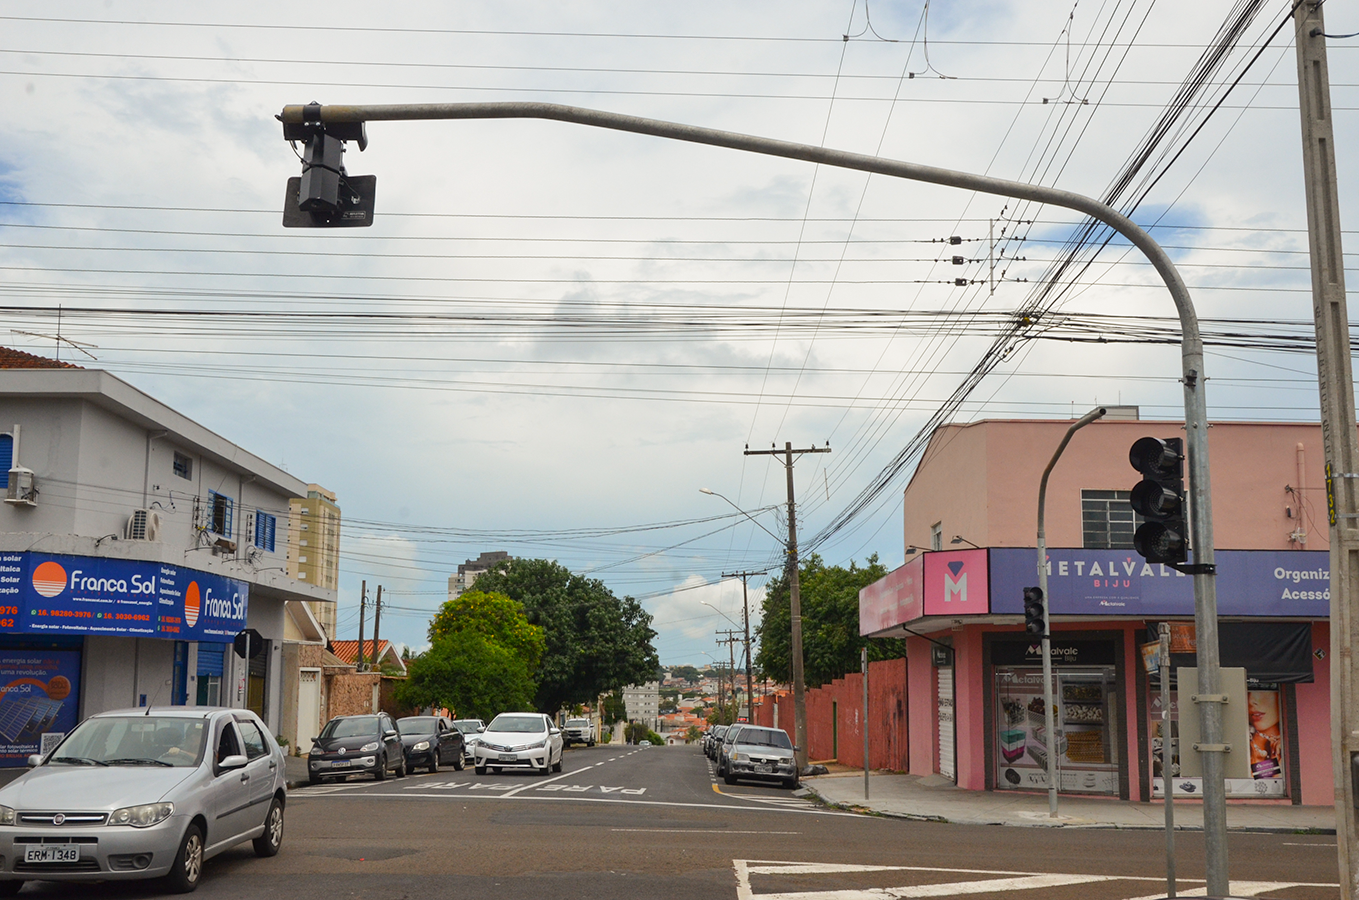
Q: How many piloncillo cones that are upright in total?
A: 0